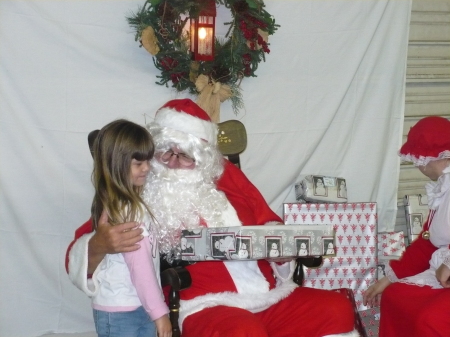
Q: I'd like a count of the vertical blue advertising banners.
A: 0